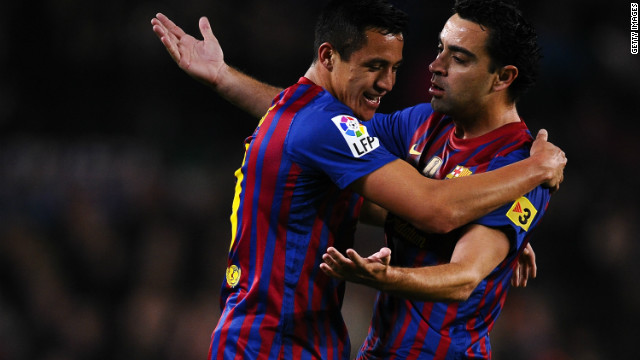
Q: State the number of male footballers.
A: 2